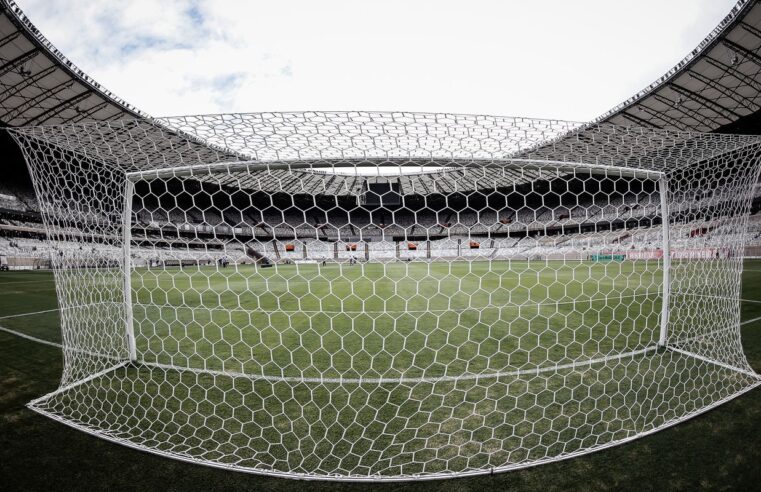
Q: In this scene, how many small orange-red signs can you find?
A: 4